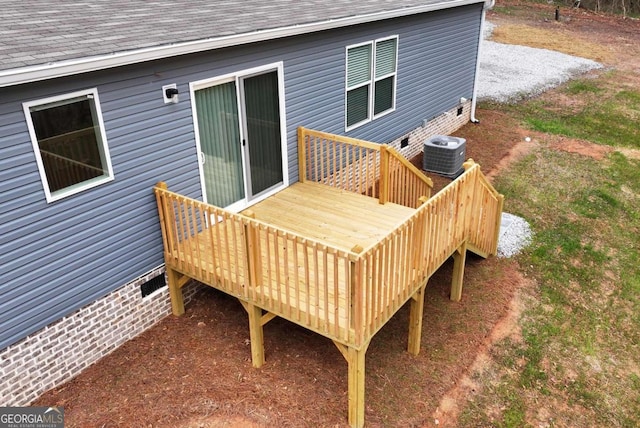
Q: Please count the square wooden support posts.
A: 5